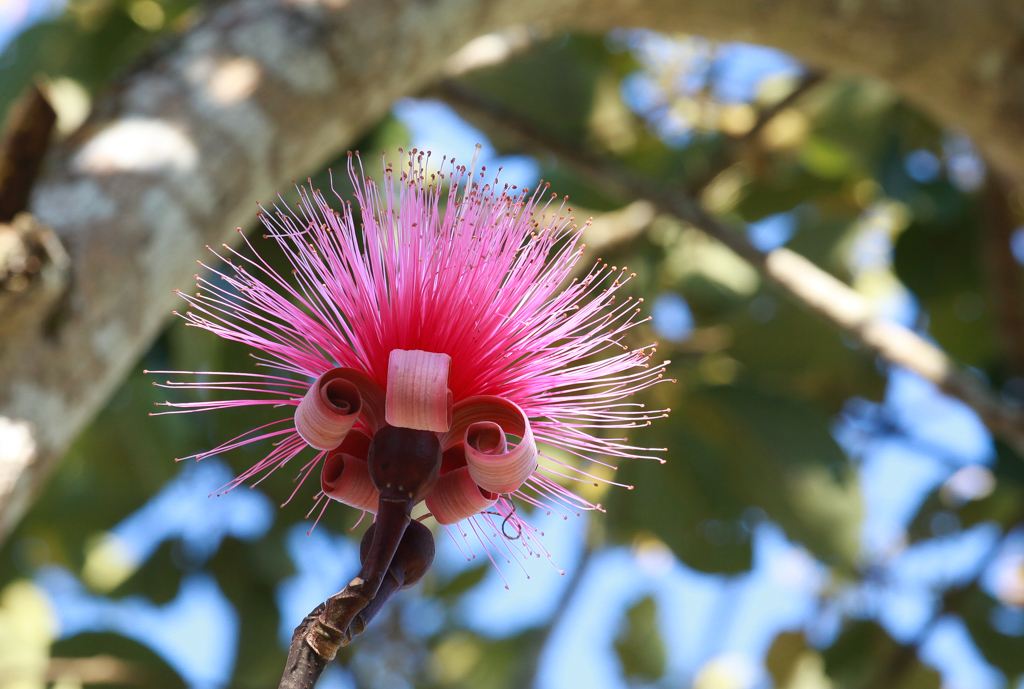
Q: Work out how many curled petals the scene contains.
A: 5